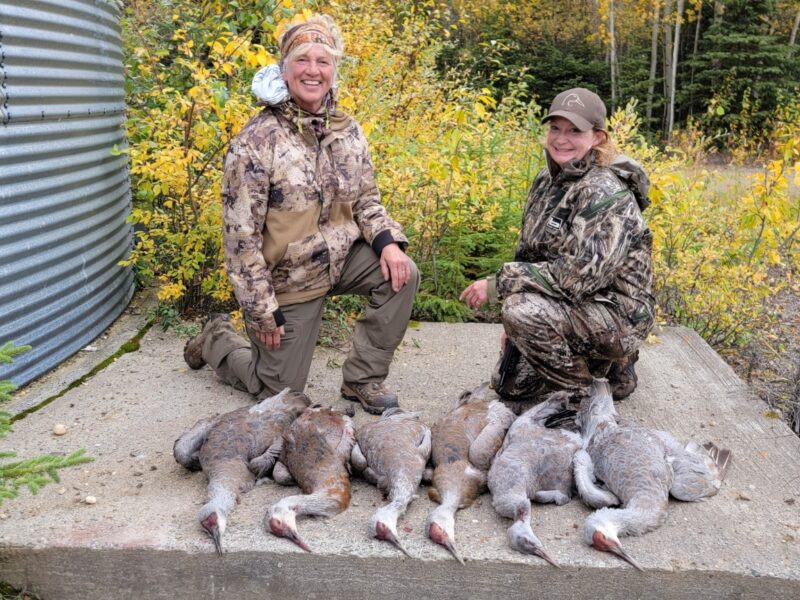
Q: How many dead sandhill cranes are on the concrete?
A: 6